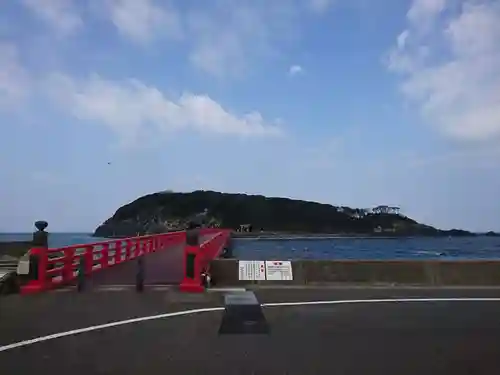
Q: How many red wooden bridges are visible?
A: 1